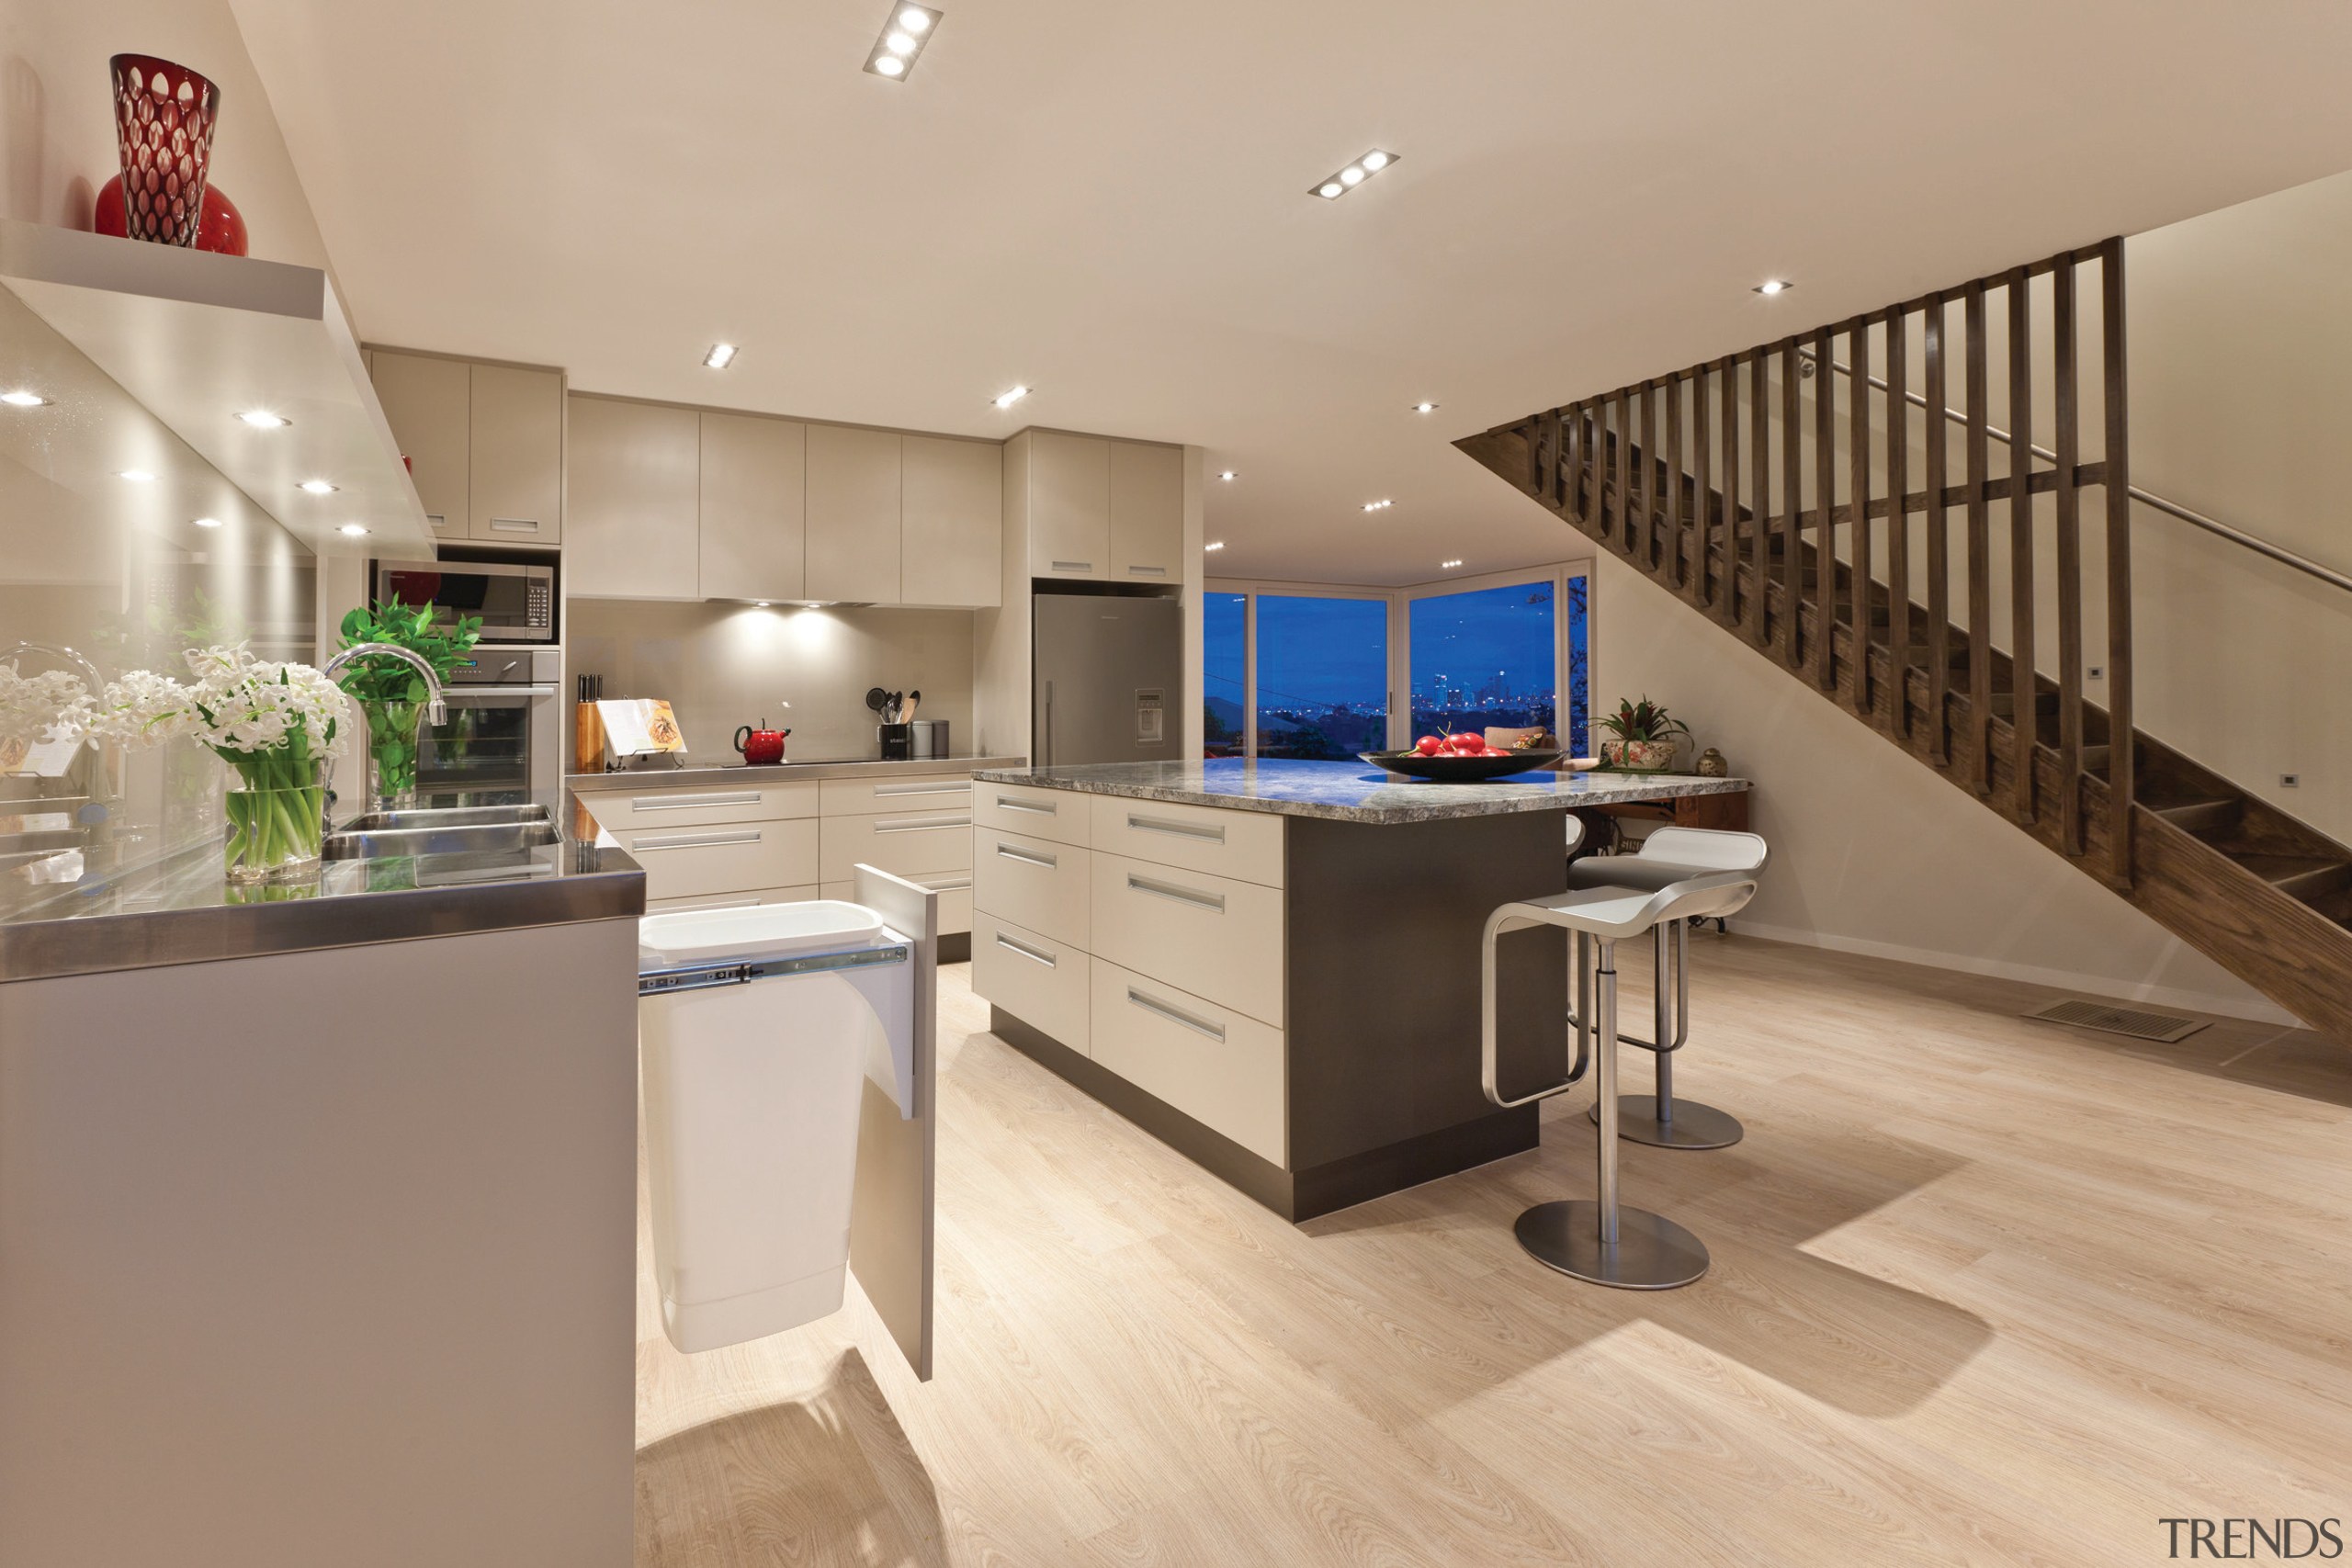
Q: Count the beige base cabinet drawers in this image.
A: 12